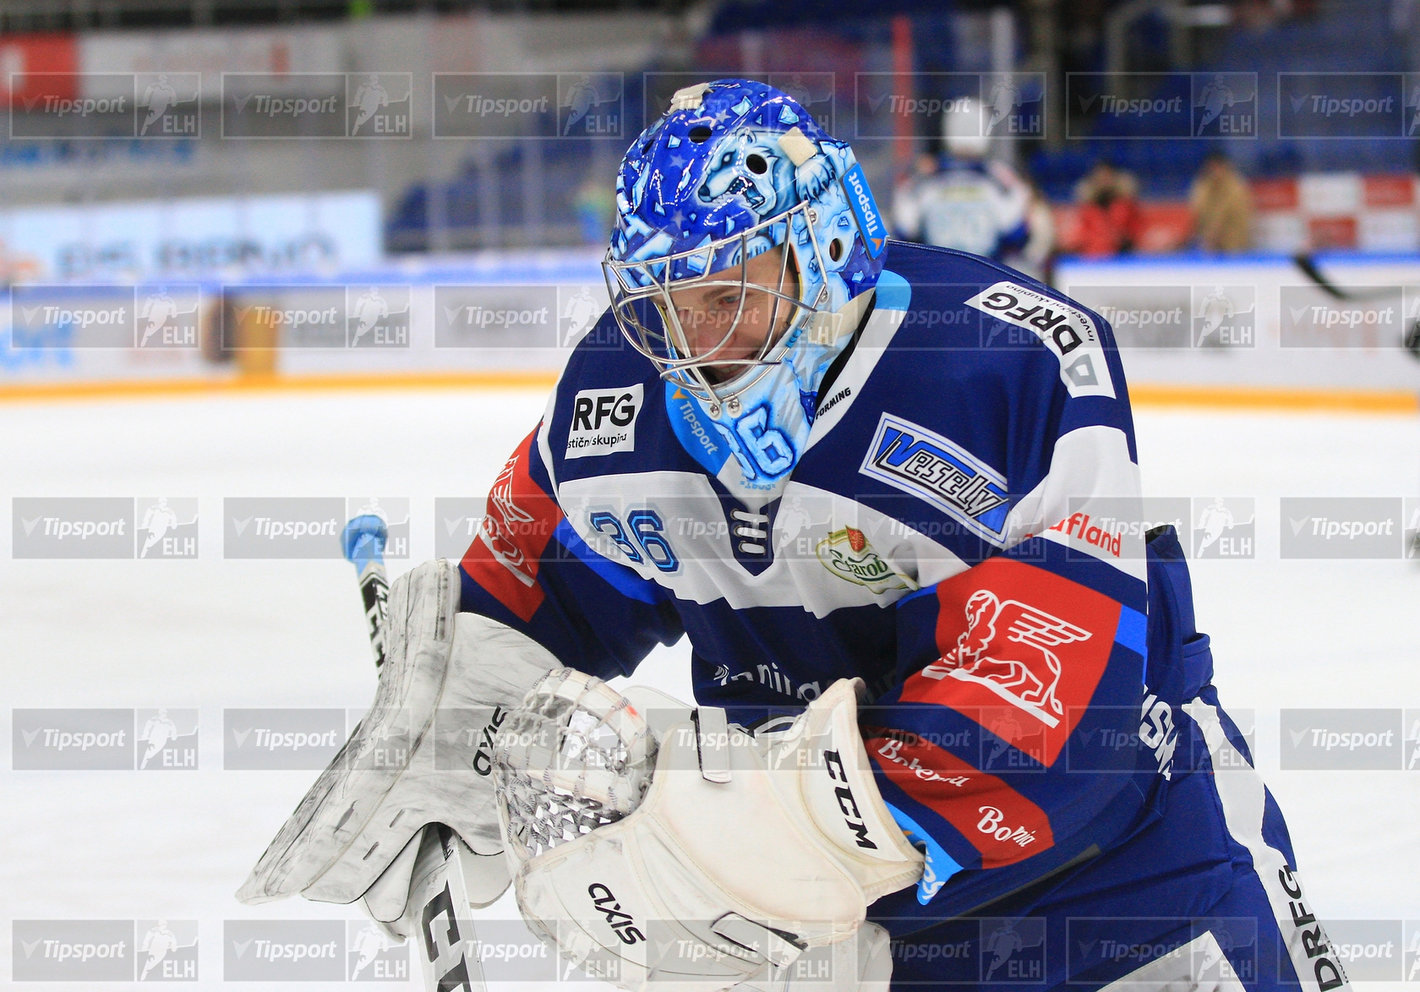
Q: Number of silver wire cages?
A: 1